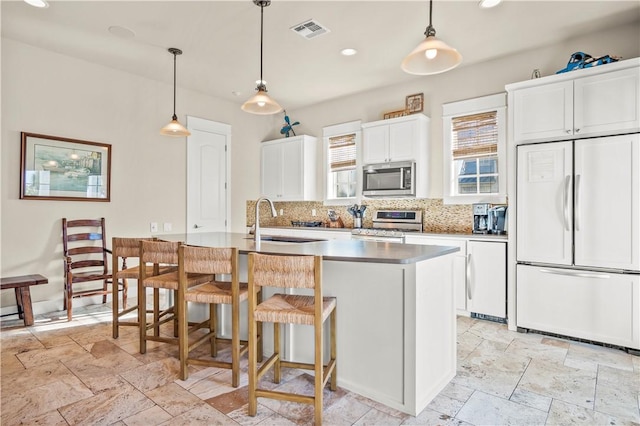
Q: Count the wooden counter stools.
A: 4